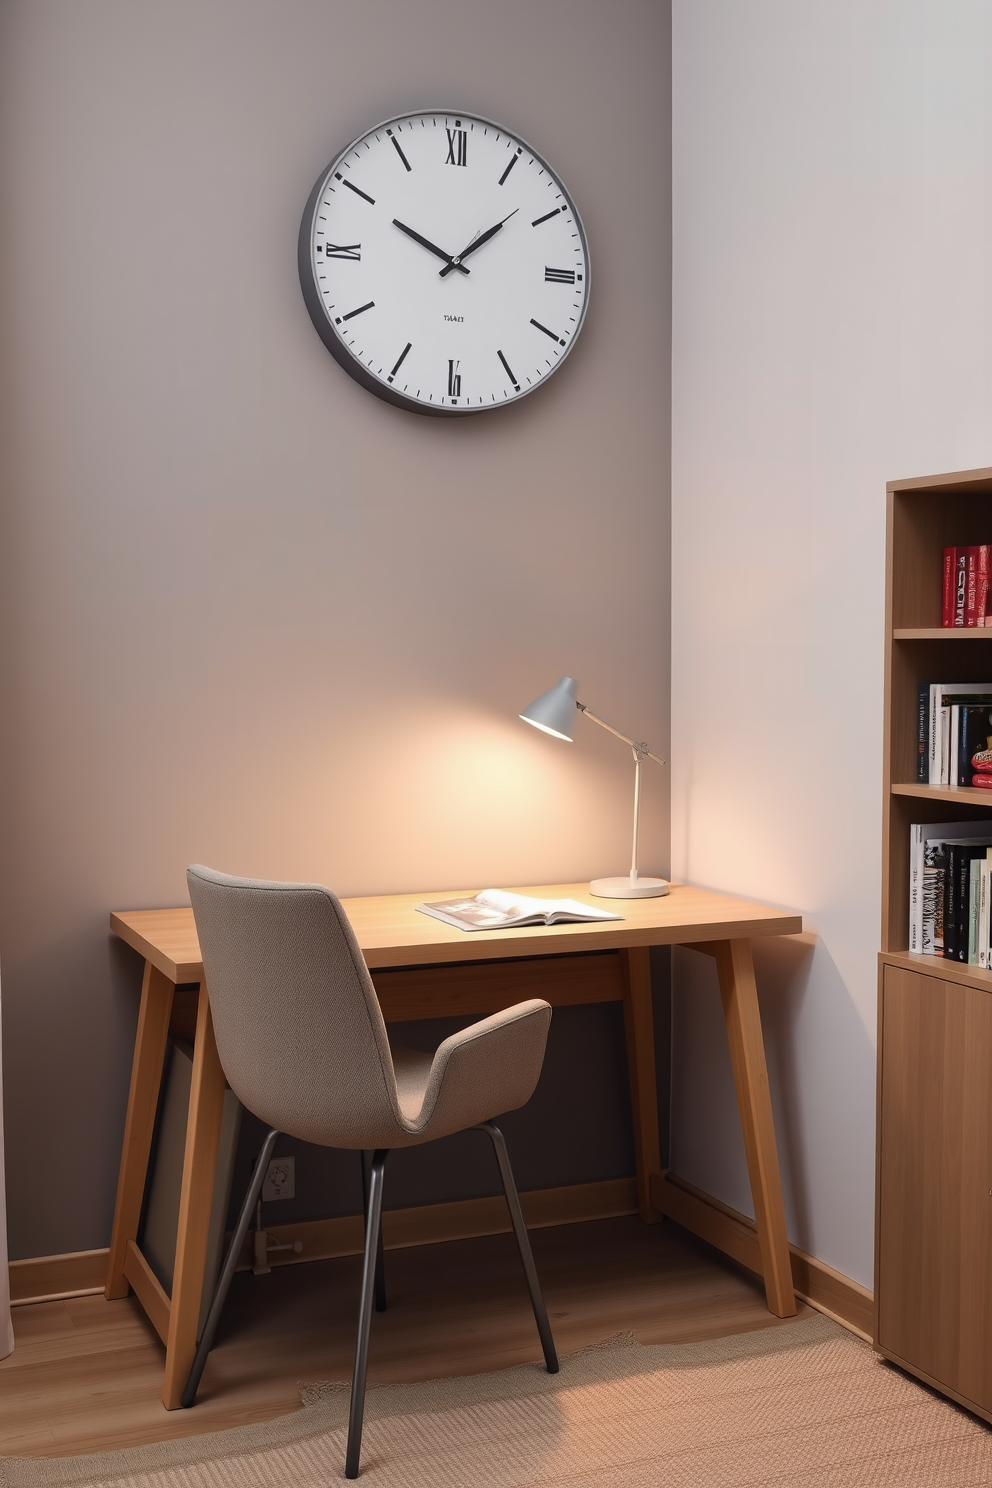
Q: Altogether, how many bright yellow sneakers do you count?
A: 0